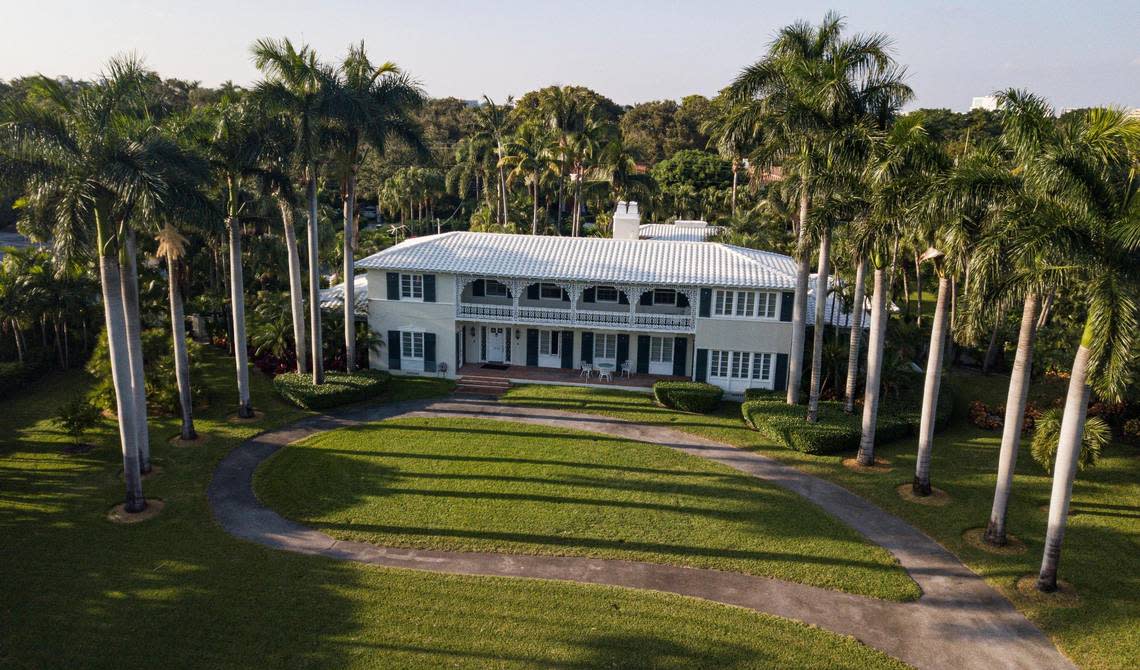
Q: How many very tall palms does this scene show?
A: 14